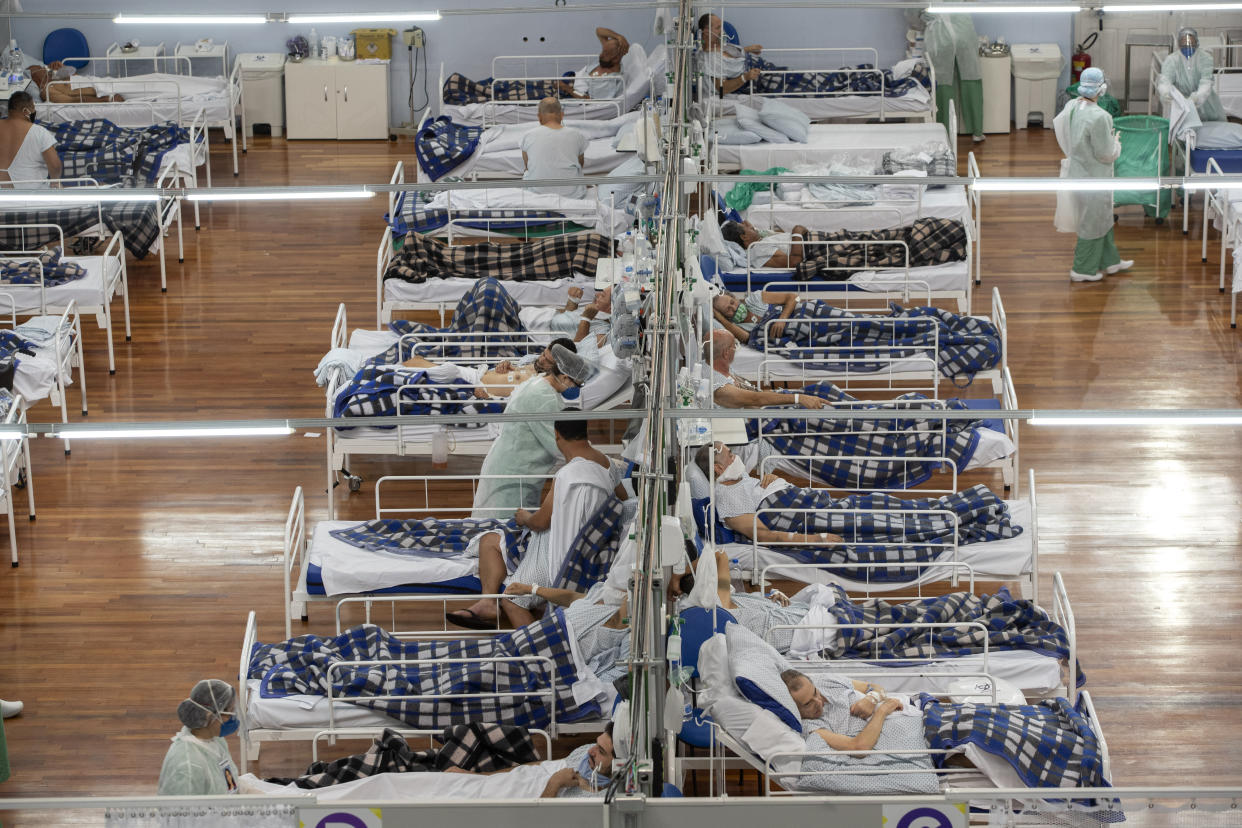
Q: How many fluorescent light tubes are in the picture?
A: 11